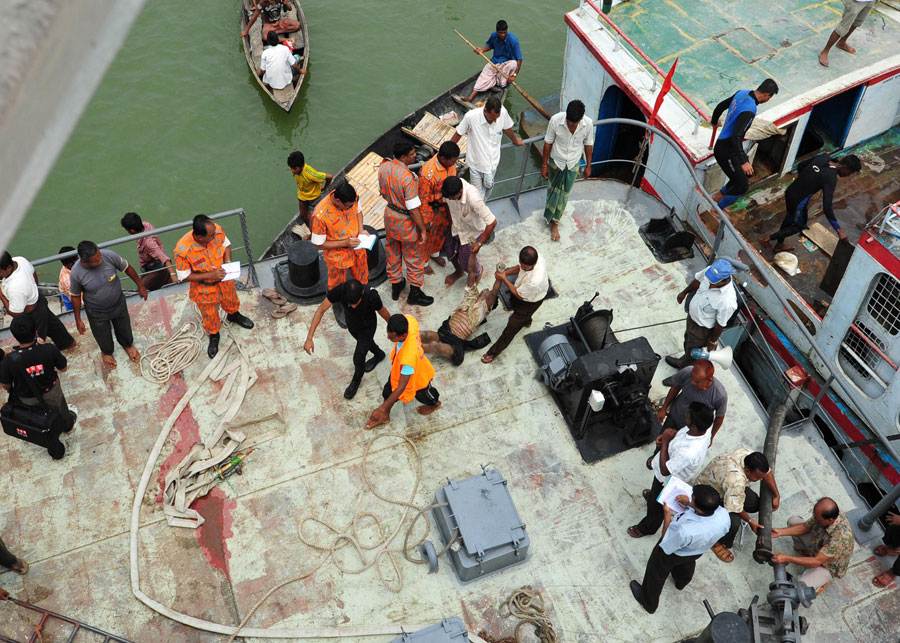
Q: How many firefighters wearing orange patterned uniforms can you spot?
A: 4